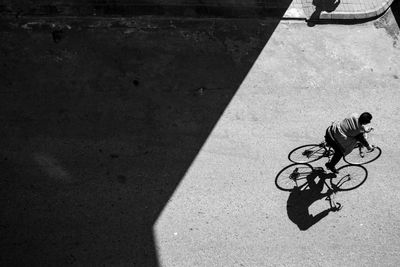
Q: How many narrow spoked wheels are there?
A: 2